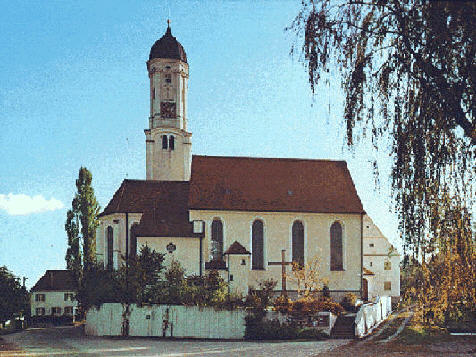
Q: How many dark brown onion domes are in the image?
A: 1